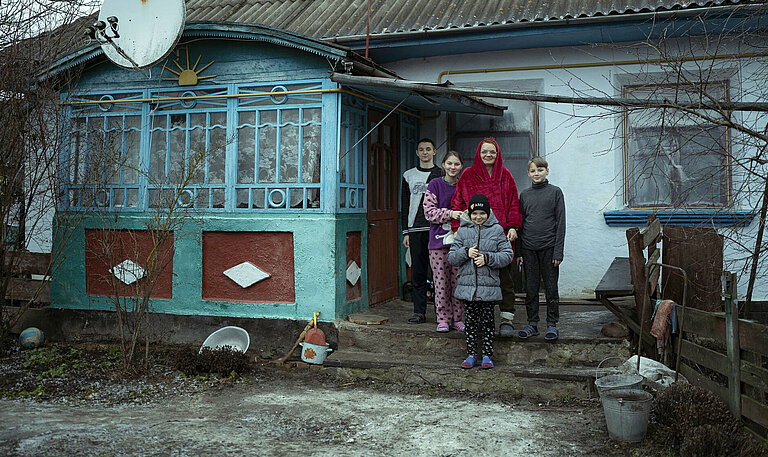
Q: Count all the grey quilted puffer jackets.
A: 1